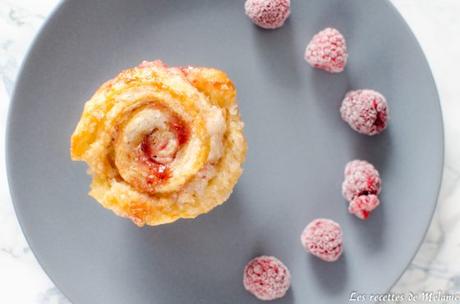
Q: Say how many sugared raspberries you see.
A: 6